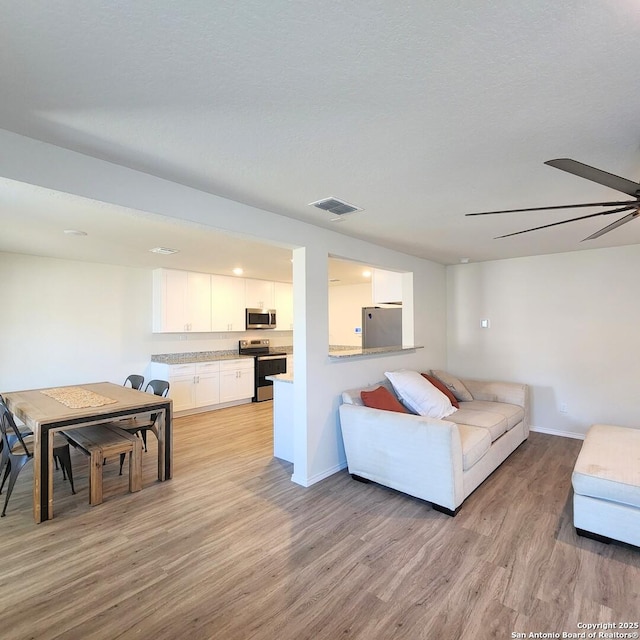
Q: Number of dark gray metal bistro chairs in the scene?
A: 4